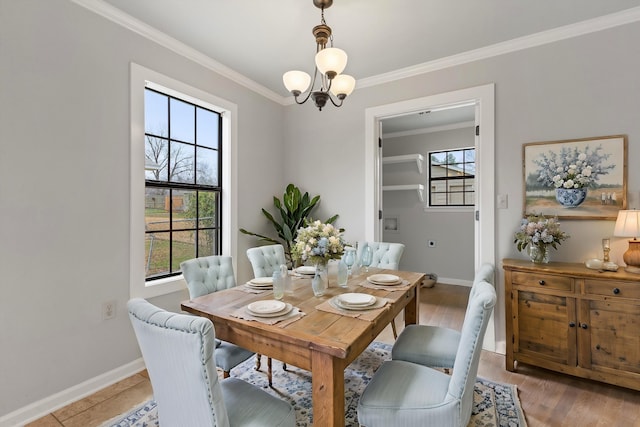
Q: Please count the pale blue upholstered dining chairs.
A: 6